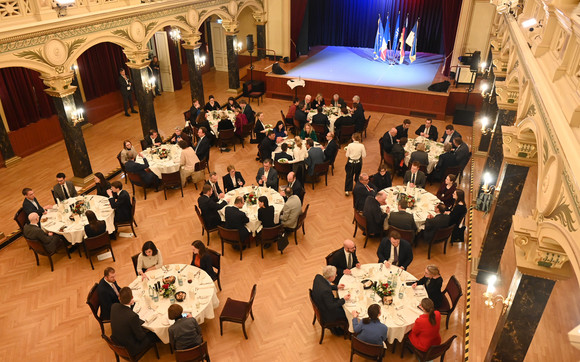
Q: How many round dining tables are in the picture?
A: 10